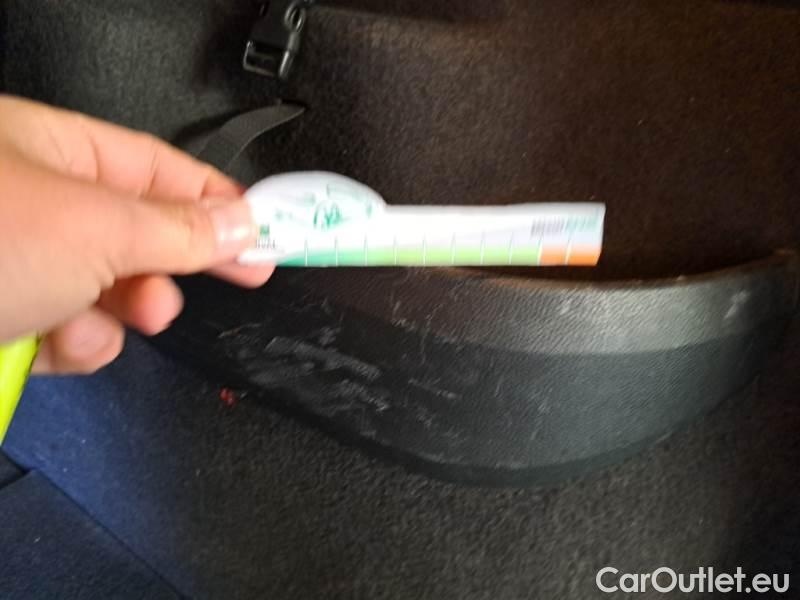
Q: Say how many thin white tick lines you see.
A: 10